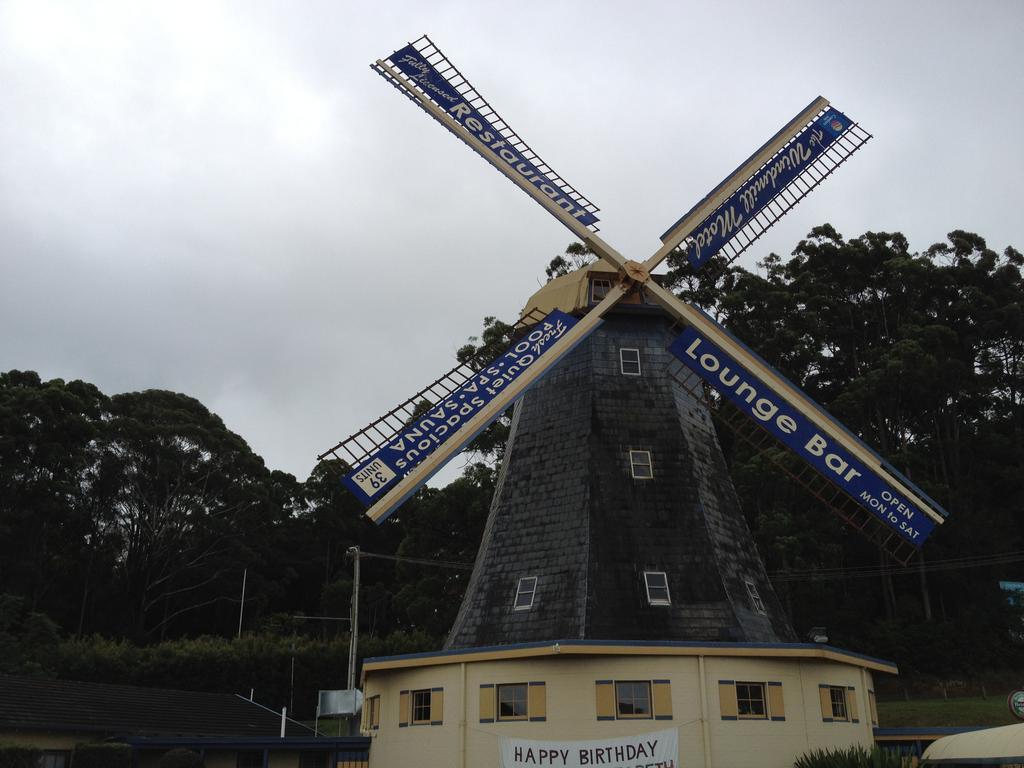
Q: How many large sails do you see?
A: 4